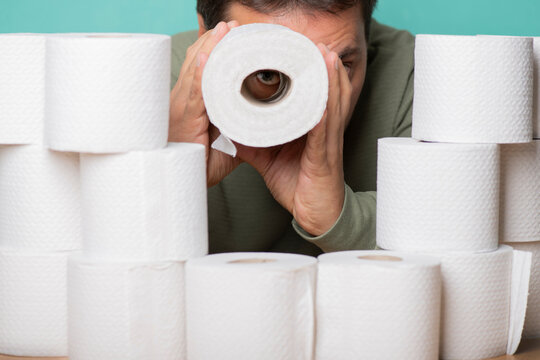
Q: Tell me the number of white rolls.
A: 15